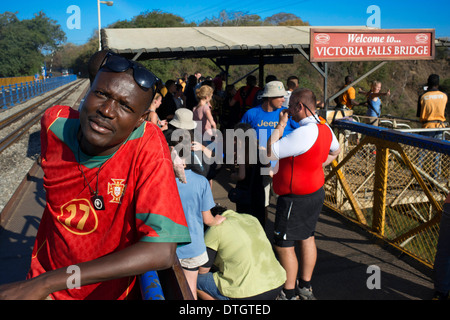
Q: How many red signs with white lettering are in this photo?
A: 1